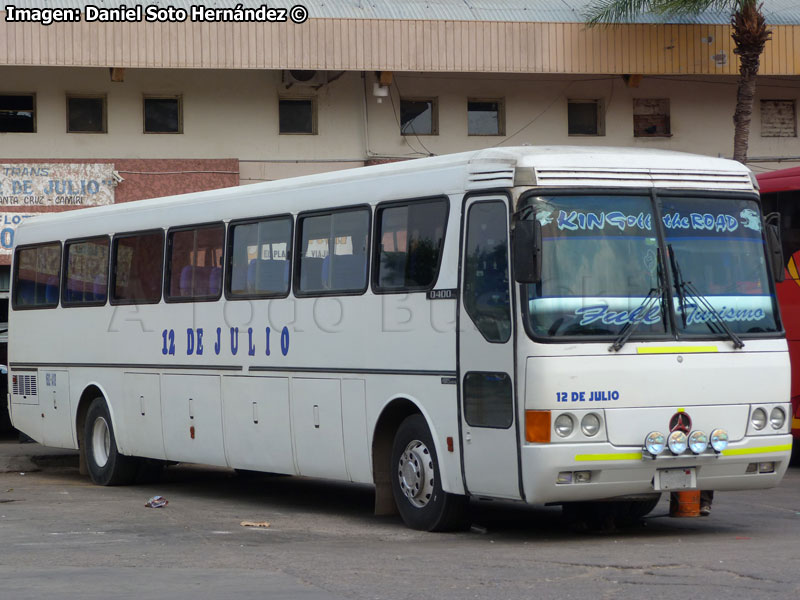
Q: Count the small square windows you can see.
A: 9